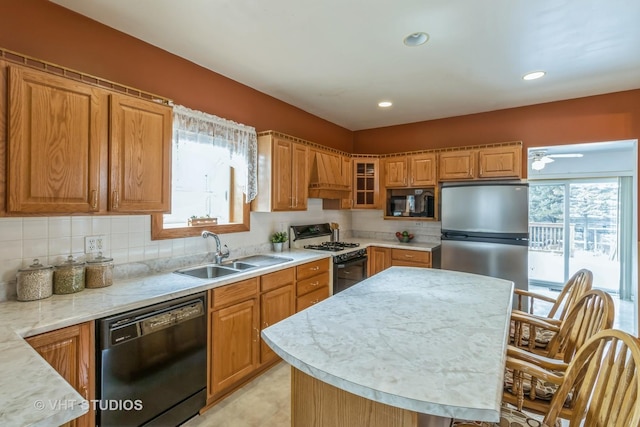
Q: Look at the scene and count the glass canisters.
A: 3